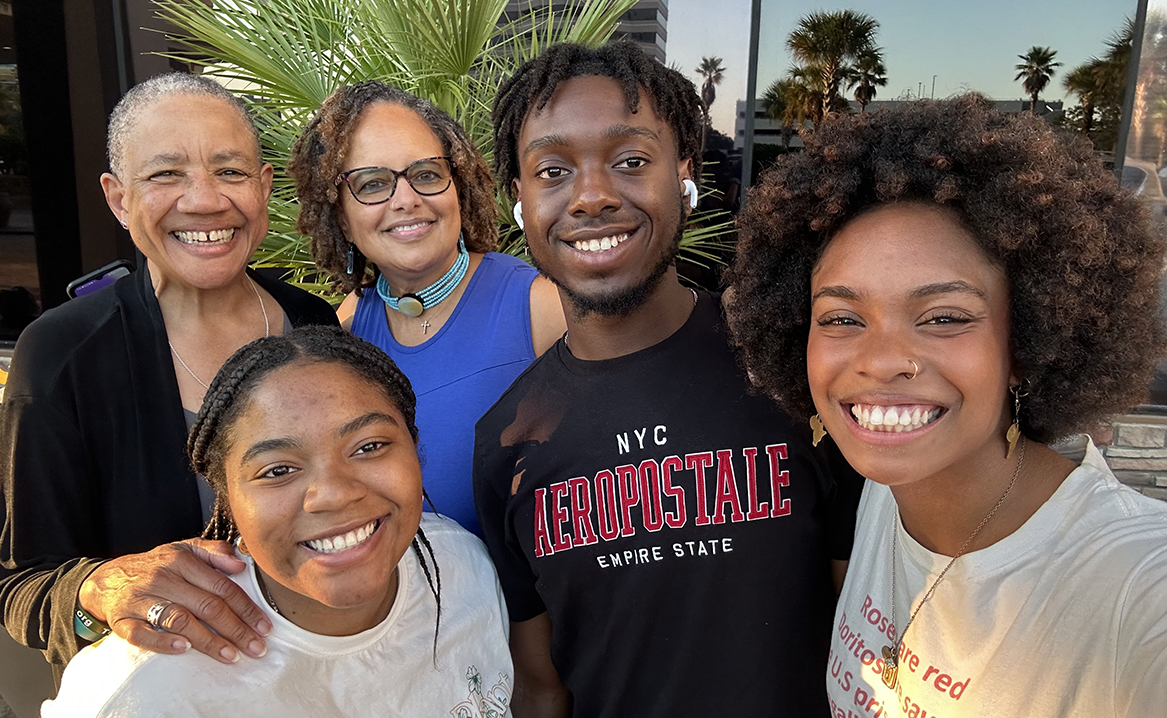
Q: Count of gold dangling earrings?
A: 2